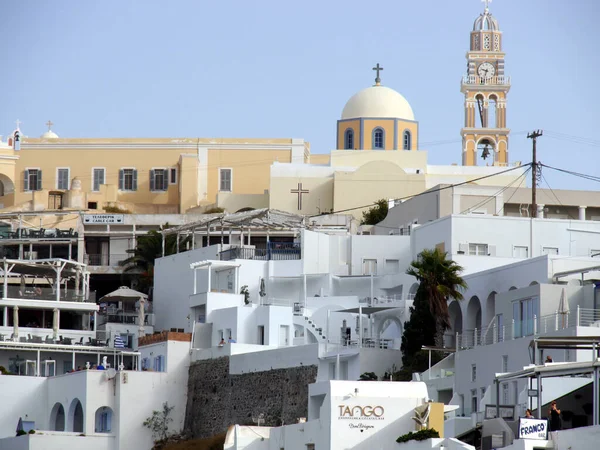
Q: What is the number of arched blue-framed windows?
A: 3